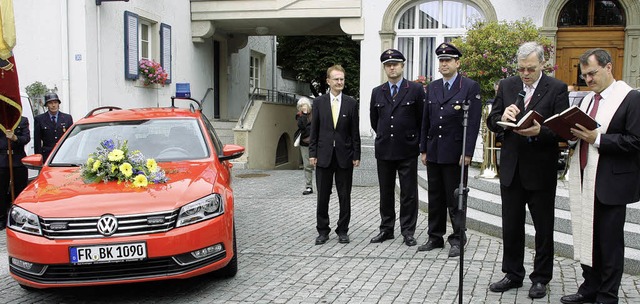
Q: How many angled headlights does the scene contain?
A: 2